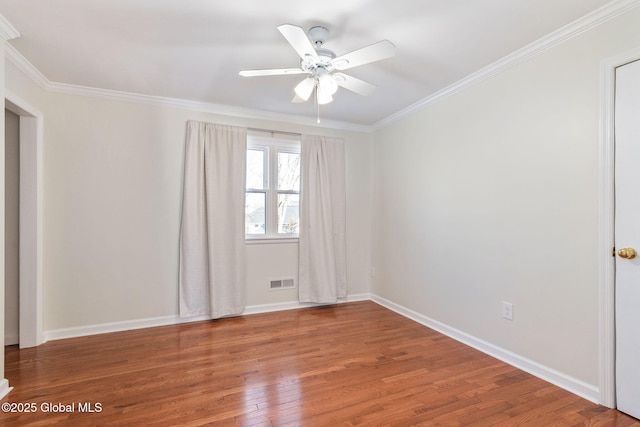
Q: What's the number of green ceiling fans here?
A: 0